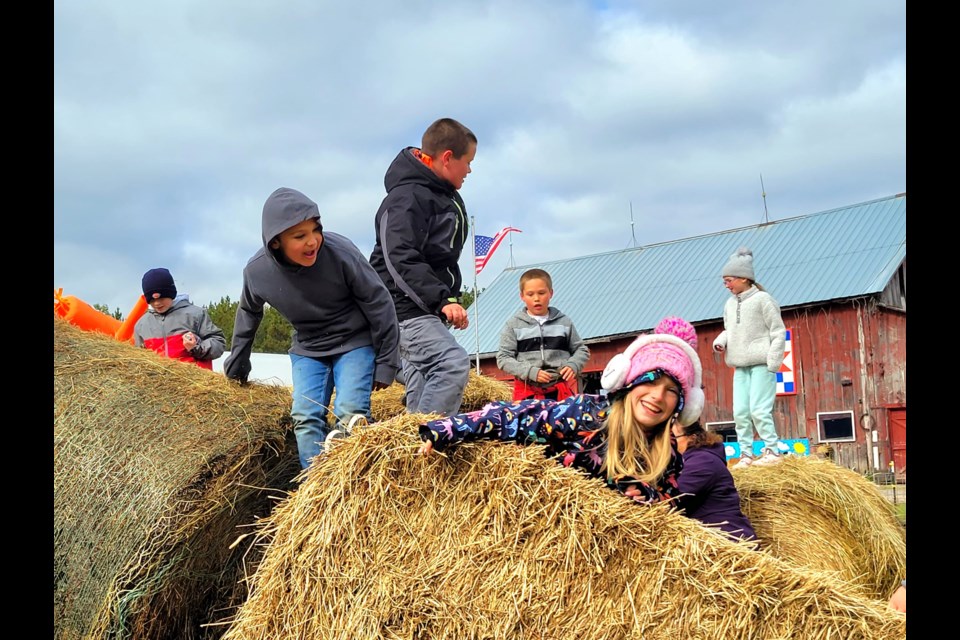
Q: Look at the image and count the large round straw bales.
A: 4